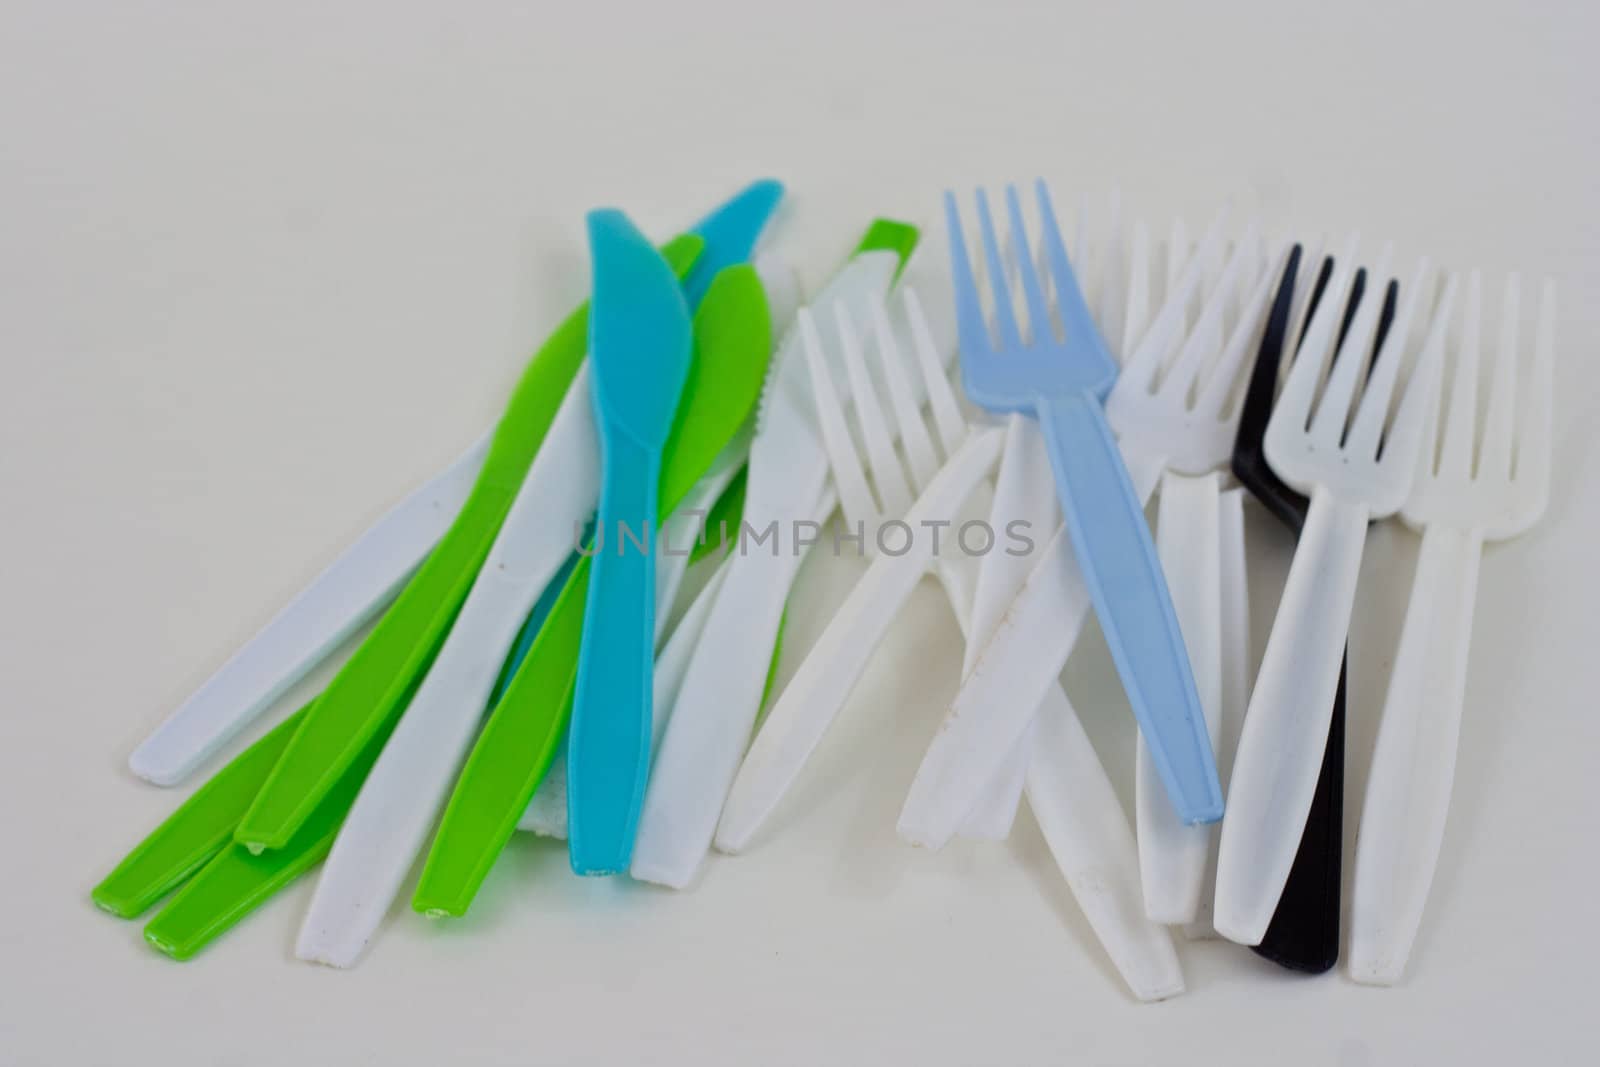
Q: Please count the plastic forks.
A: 10